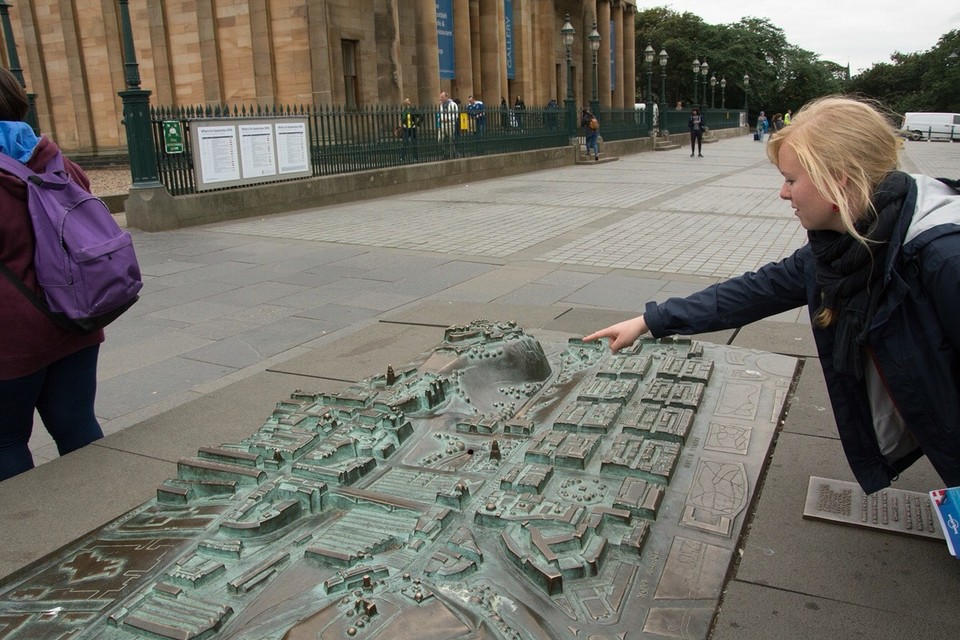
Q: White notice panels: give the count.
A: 3